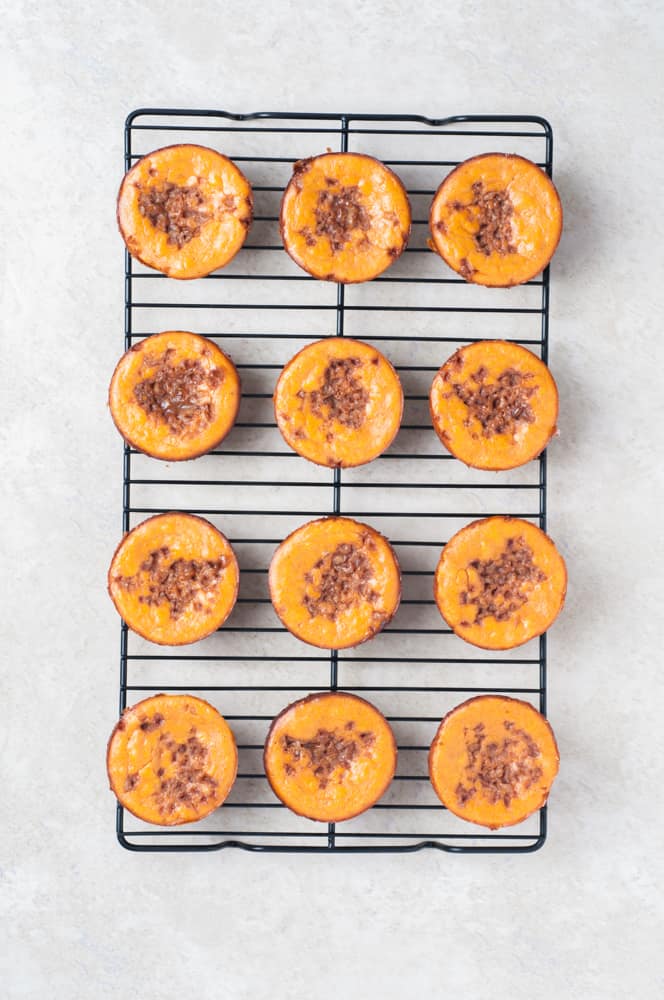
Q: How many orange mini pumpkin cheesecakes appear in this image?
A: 12